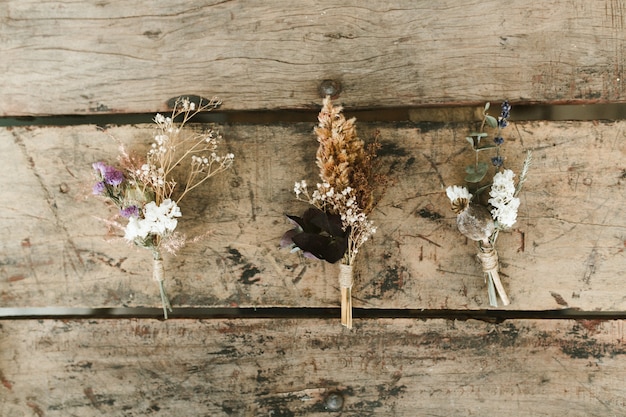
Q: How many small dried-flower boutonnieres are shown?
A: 3